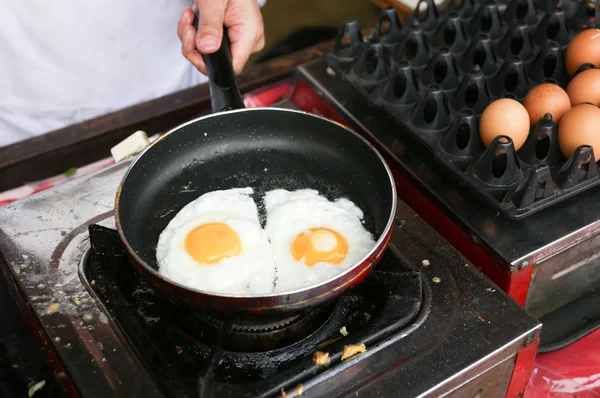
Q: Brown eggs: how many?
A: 5